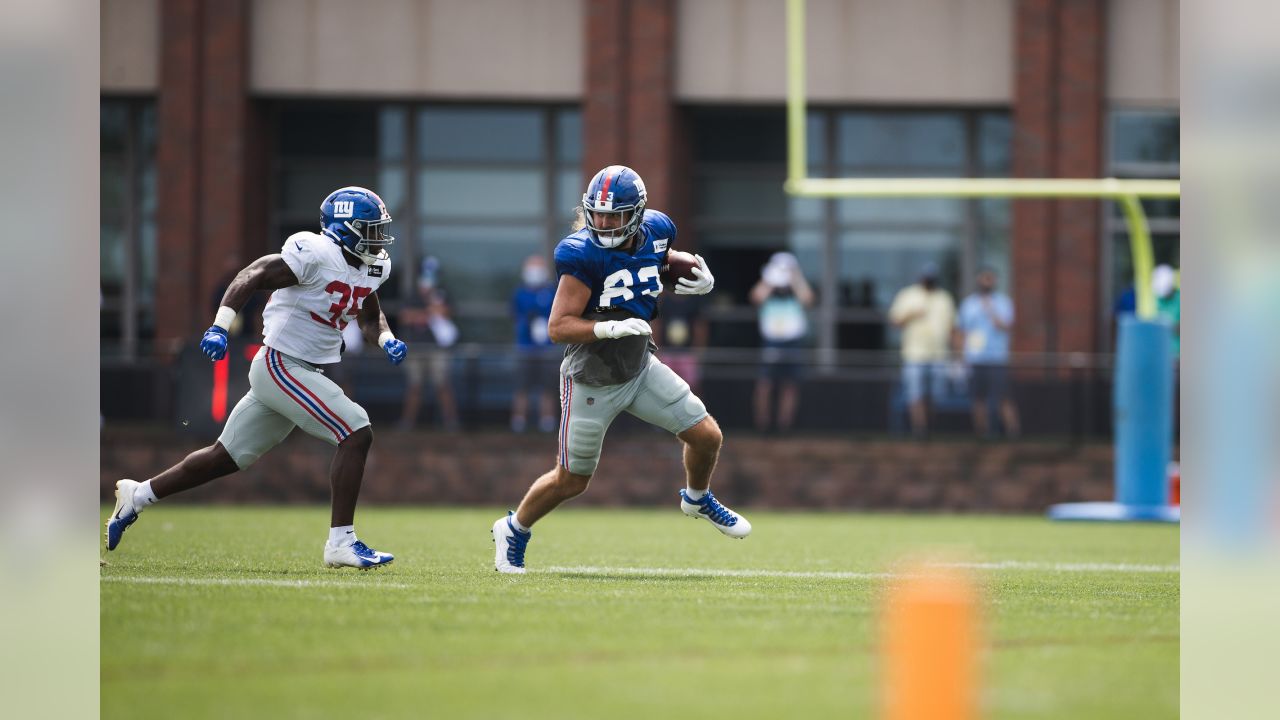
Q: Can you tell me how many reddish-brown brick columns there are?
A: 3